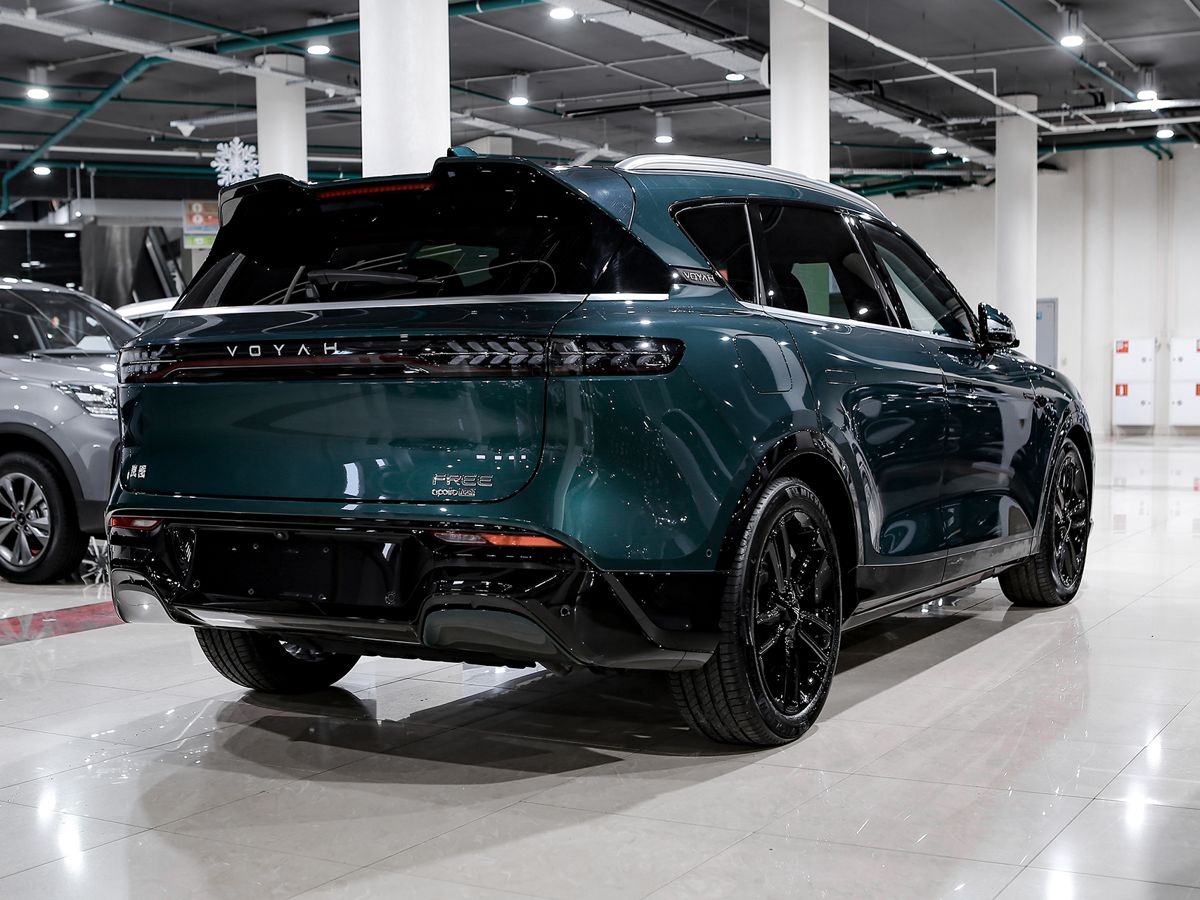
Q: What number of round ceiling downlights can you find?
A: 11